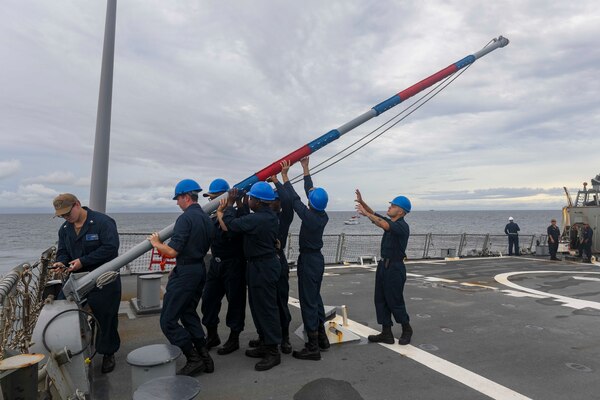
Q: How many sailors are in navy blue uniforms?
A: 11